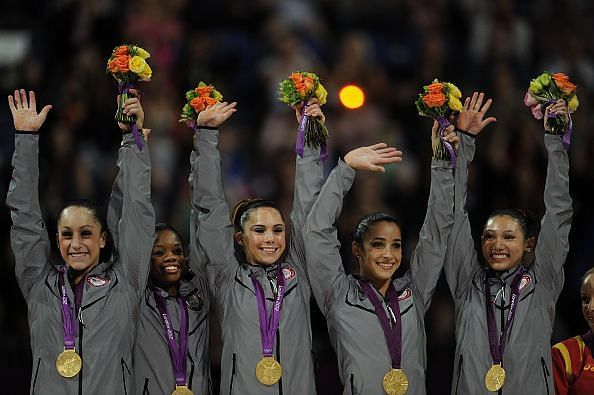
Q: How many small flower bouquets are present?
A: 5